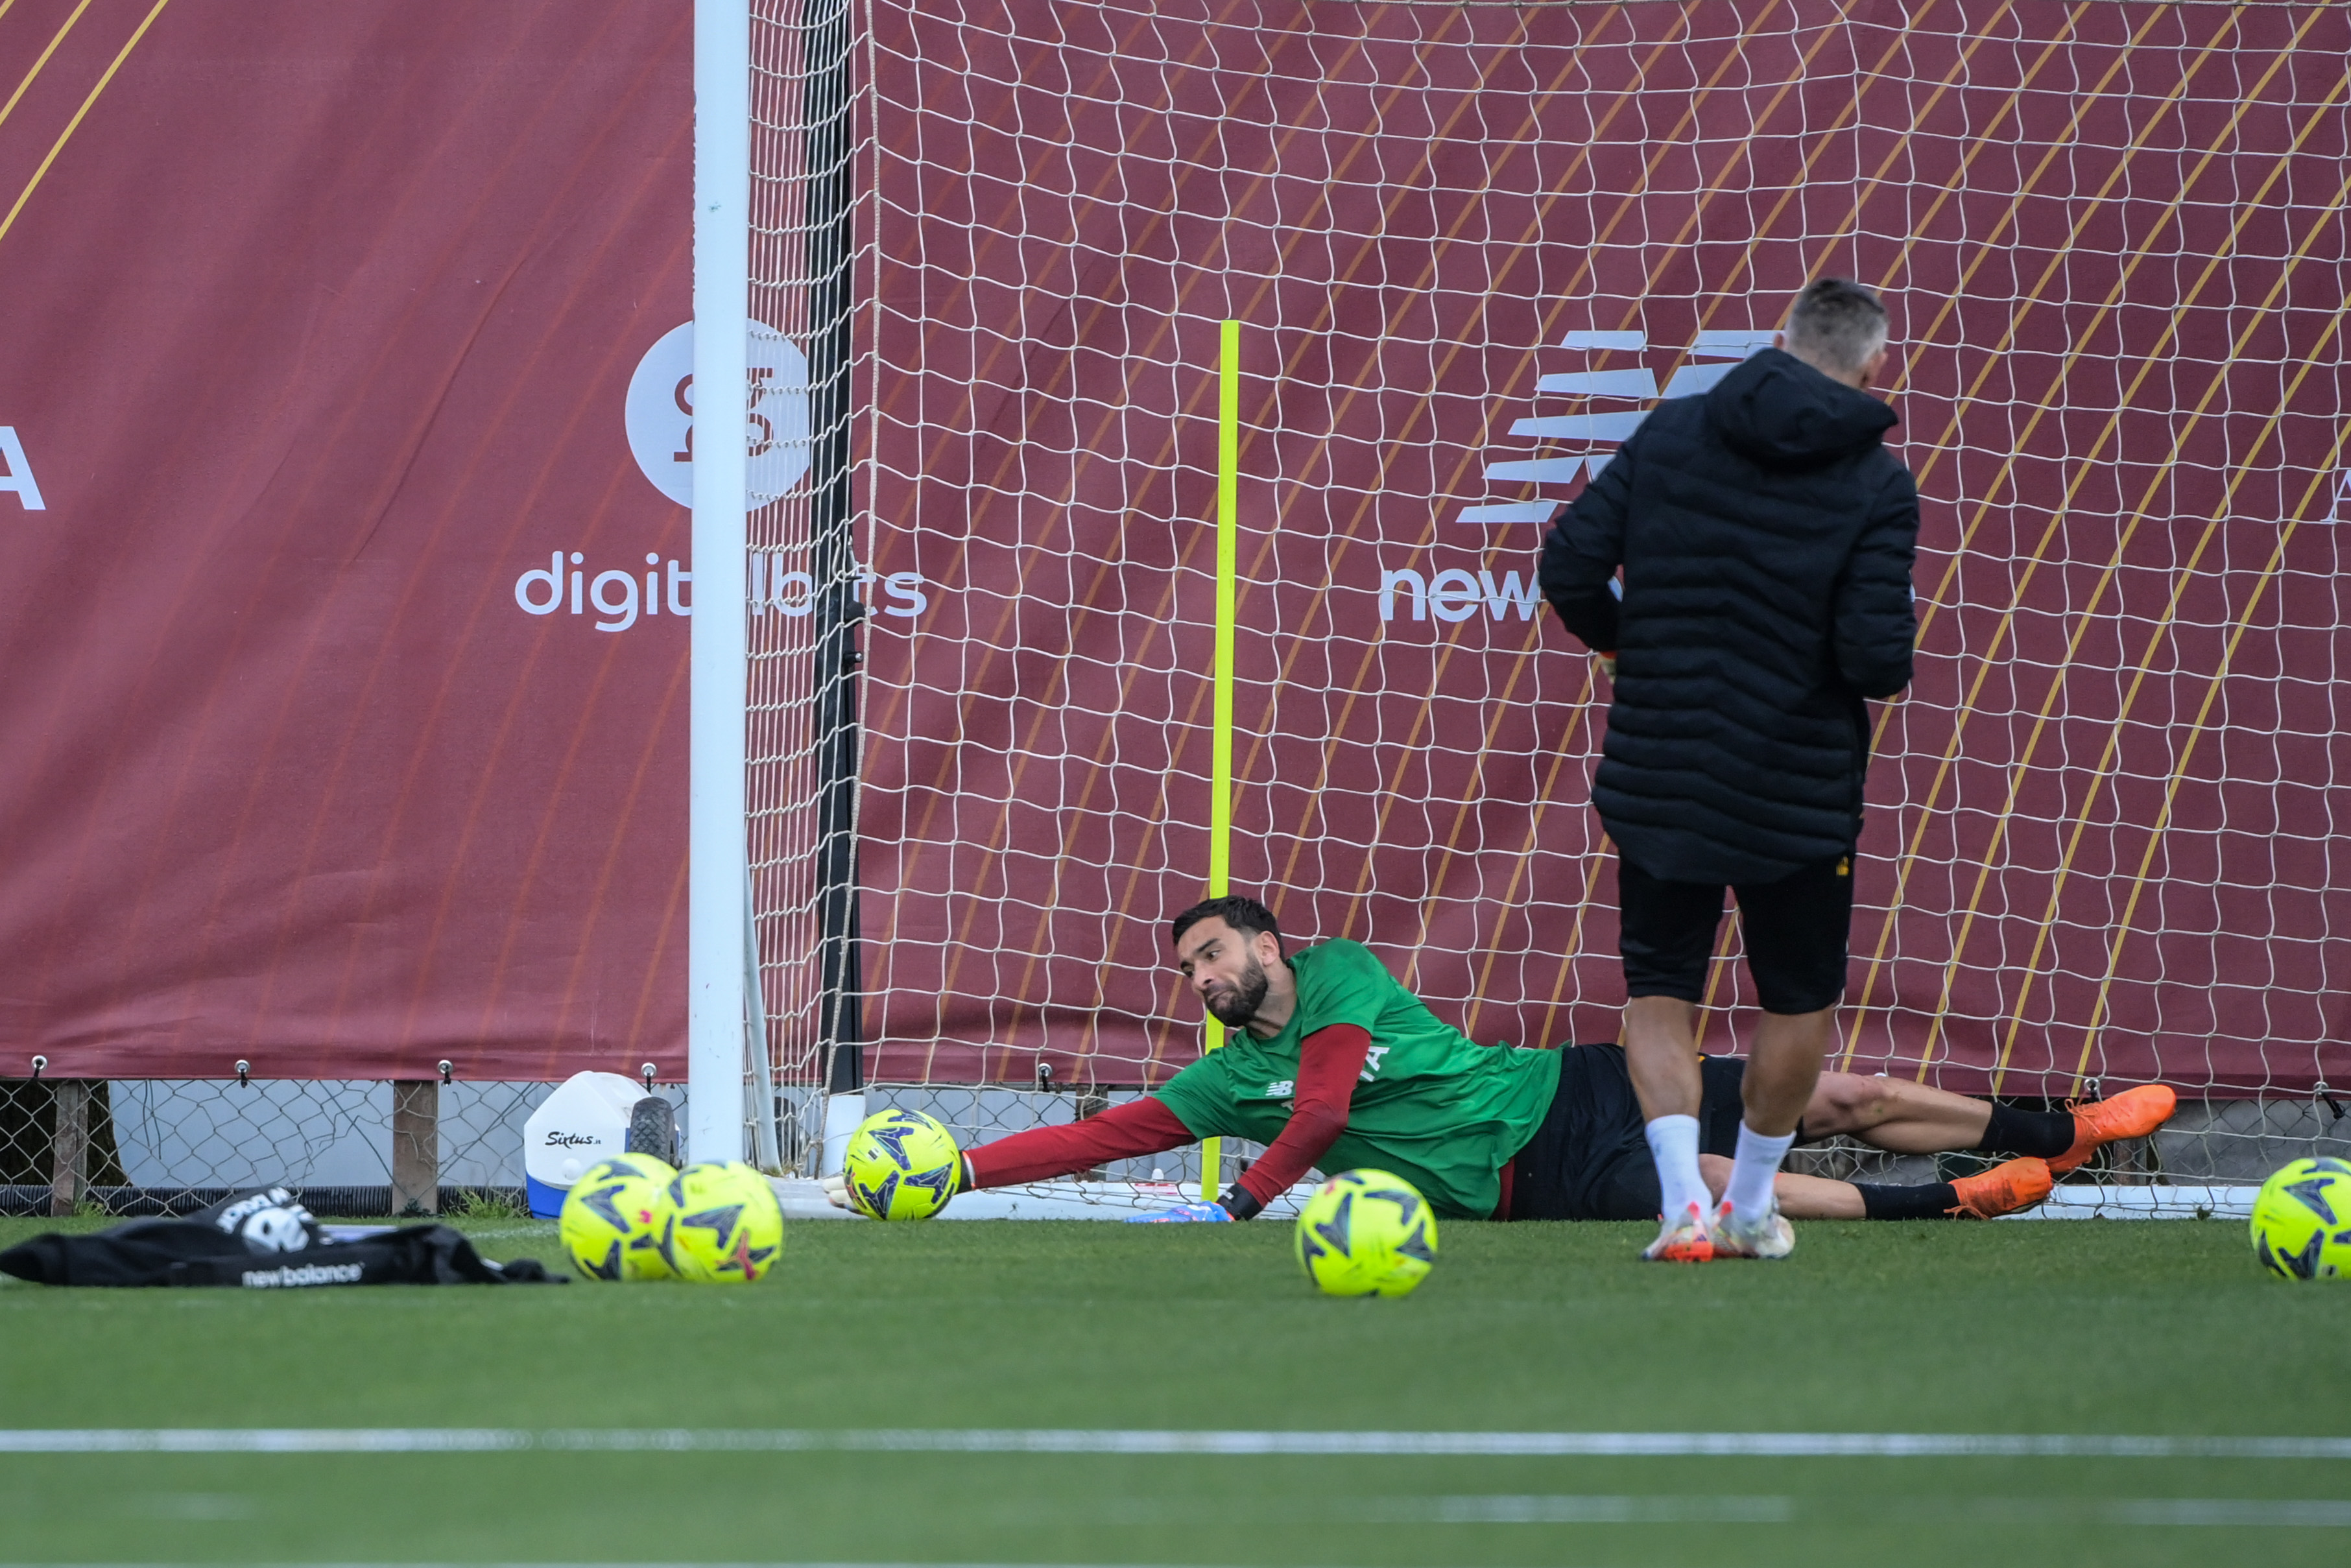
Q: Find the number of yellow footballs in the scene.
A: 5